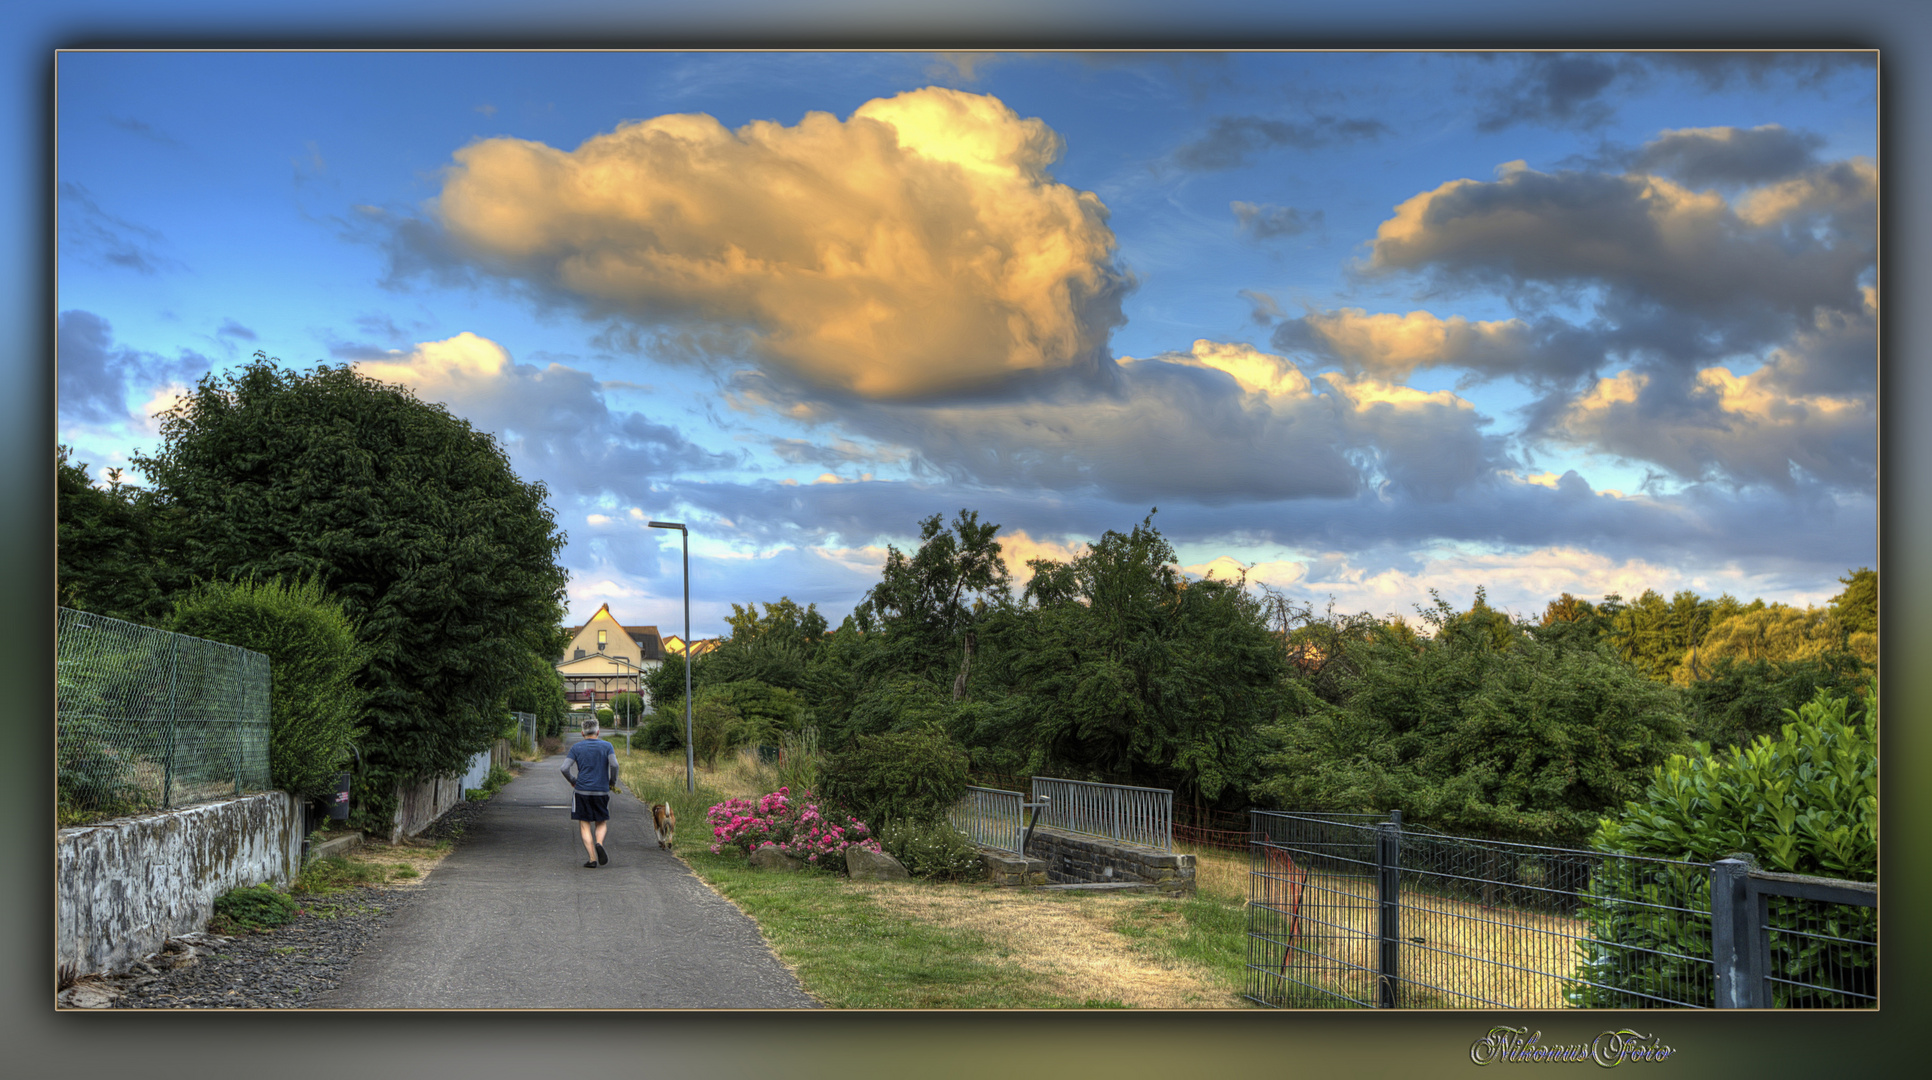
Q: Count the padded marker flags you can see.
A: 0